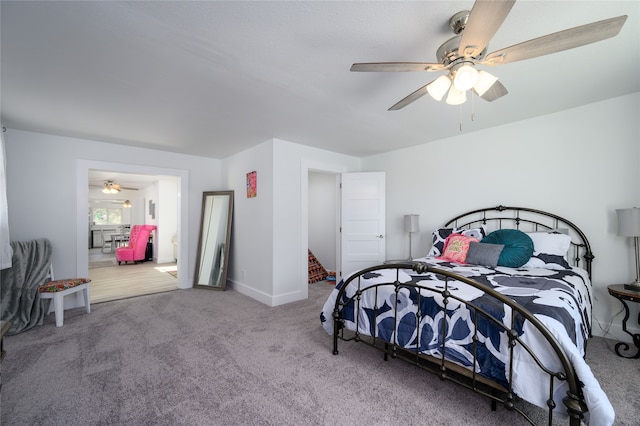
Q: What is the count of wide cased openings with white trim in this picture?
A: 1